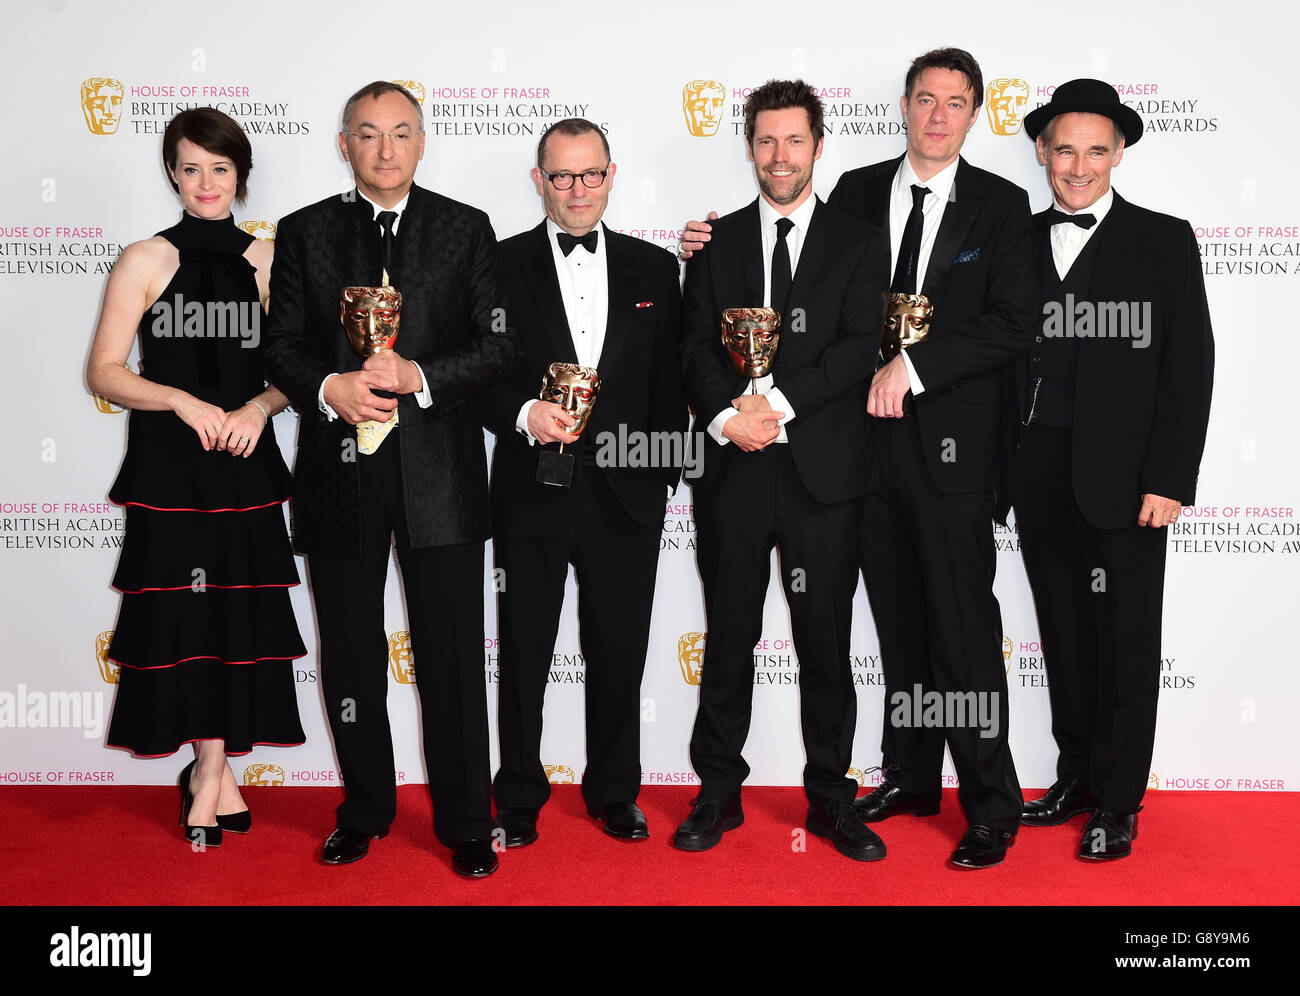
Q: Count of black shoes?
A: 12